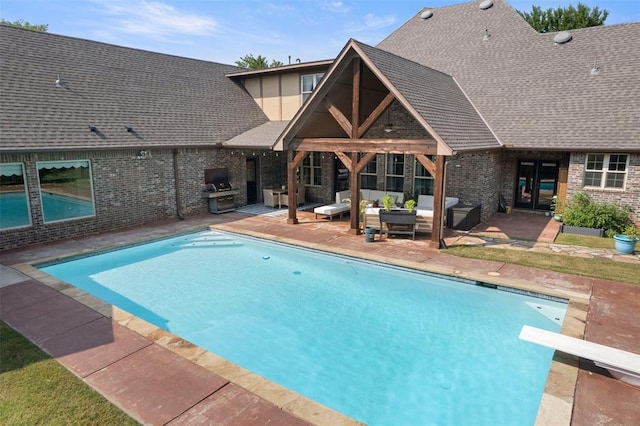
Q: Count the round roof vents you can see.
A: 3